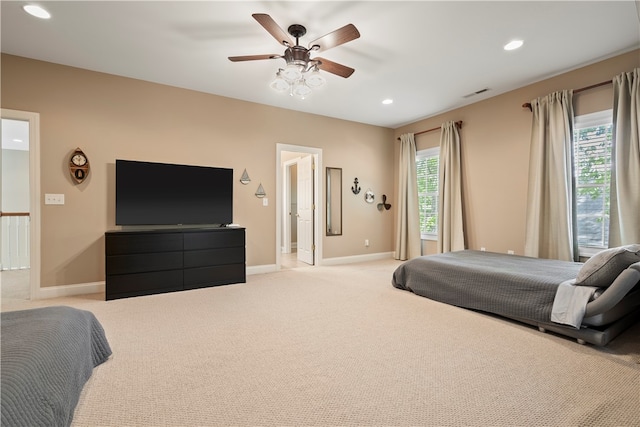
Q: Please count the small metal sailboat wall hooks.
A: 2